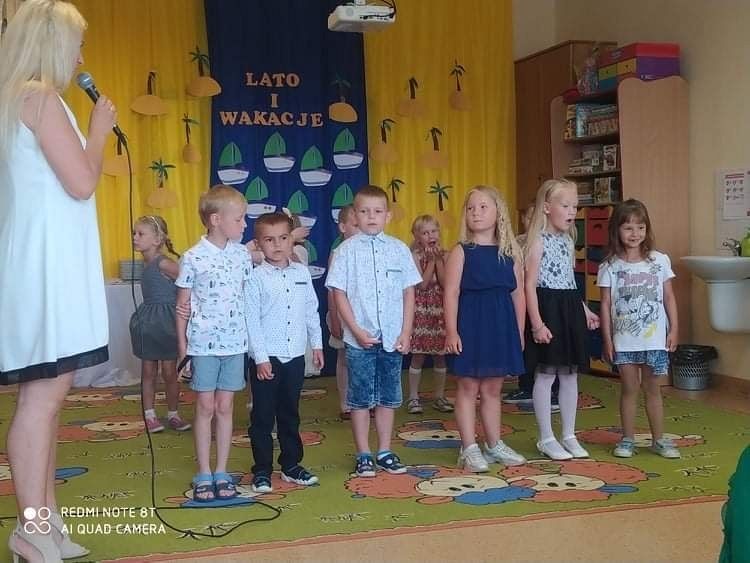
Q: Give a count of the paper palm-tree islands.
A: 12